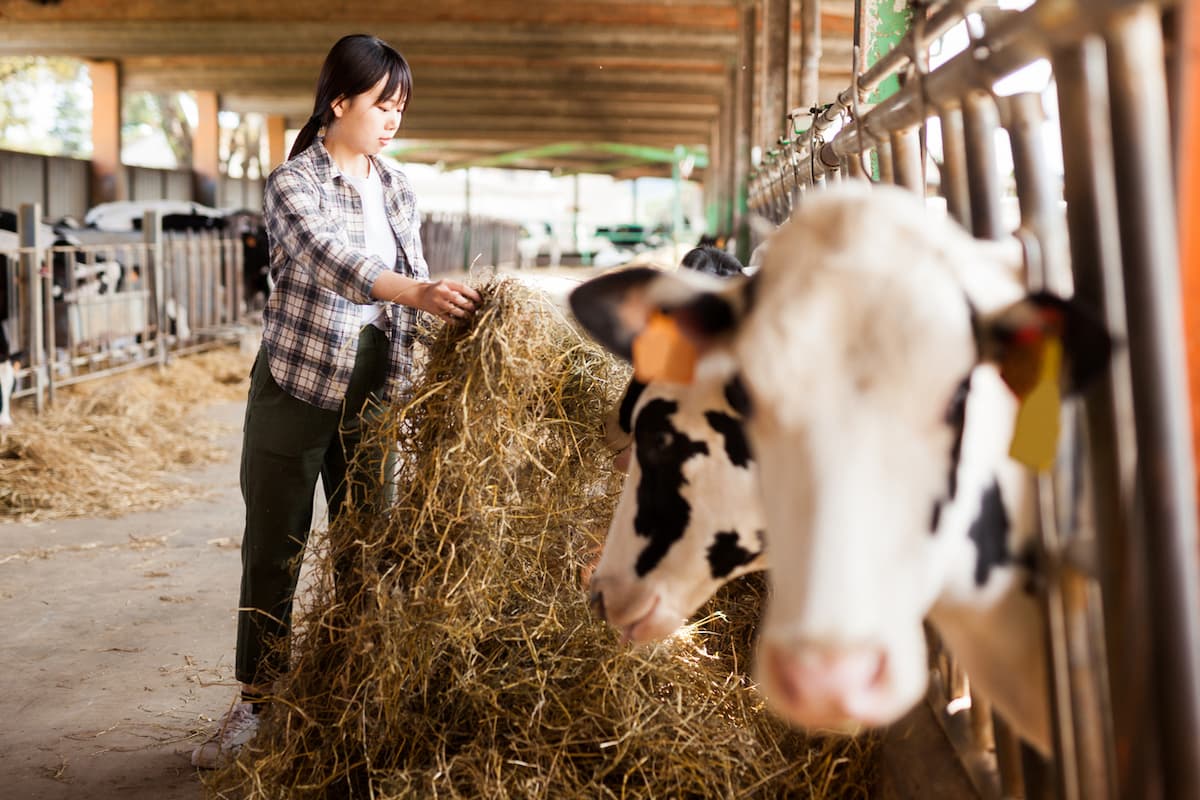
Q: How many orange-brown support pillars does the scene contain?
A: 3